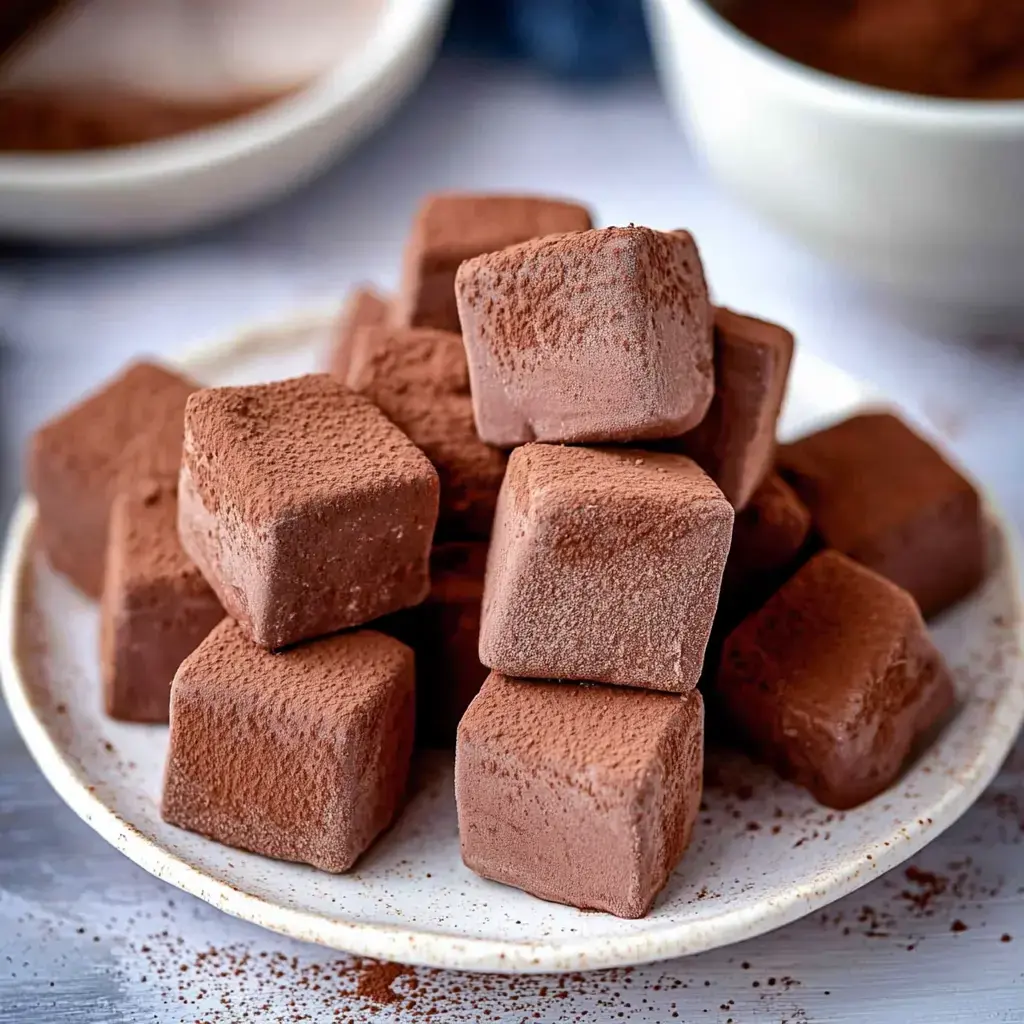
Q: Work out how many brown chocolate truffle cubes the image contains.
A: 15